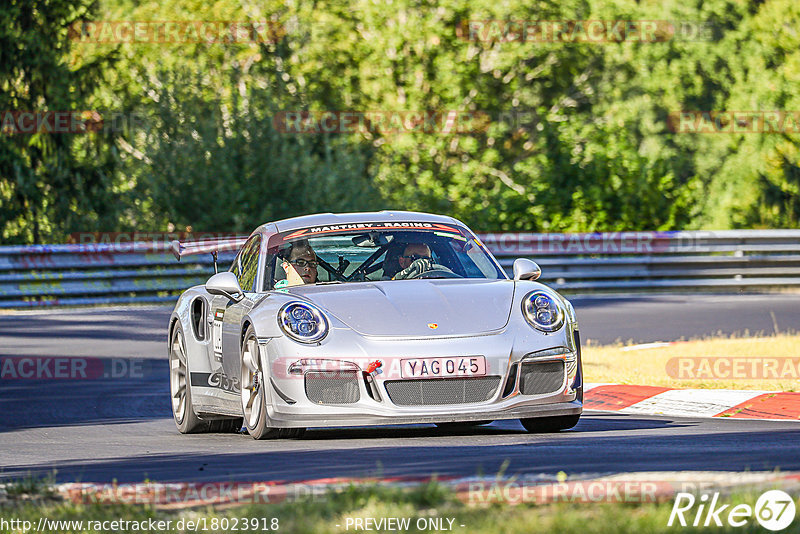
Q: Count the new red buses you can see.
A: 0